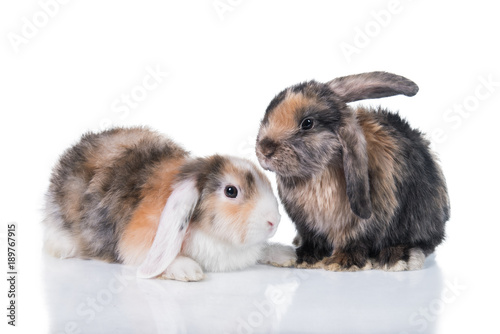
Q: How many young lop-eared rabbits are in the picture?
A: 2